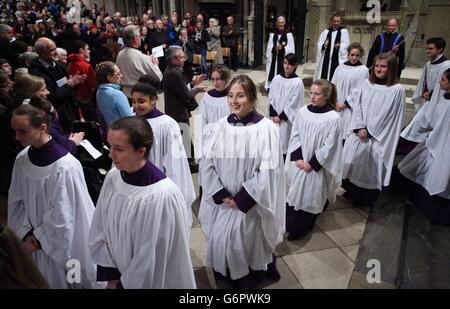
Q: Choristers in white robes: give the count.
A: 11